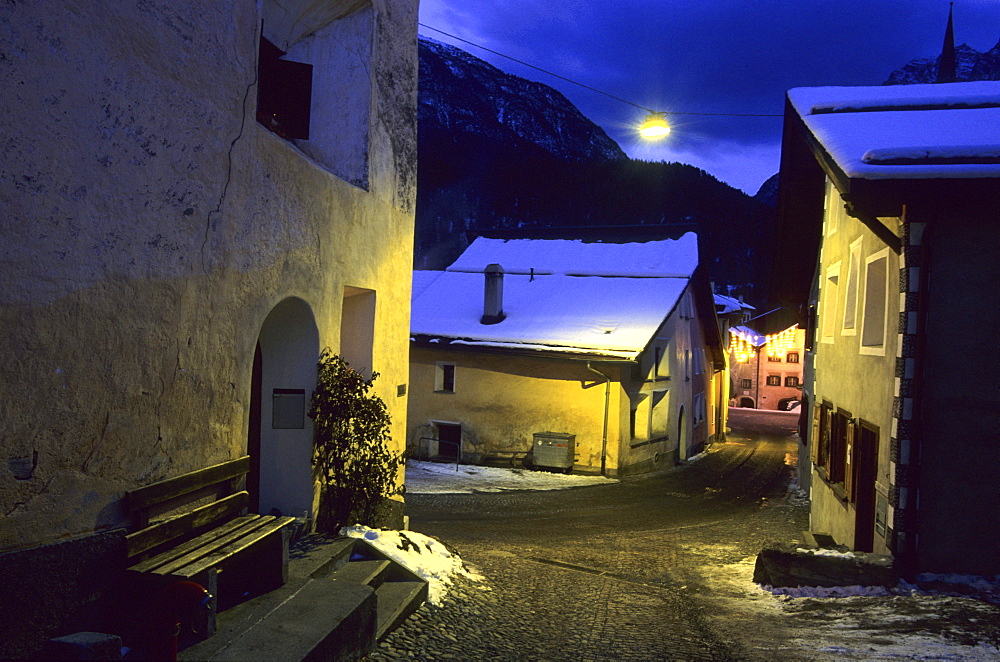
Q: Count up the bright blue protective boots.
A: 0